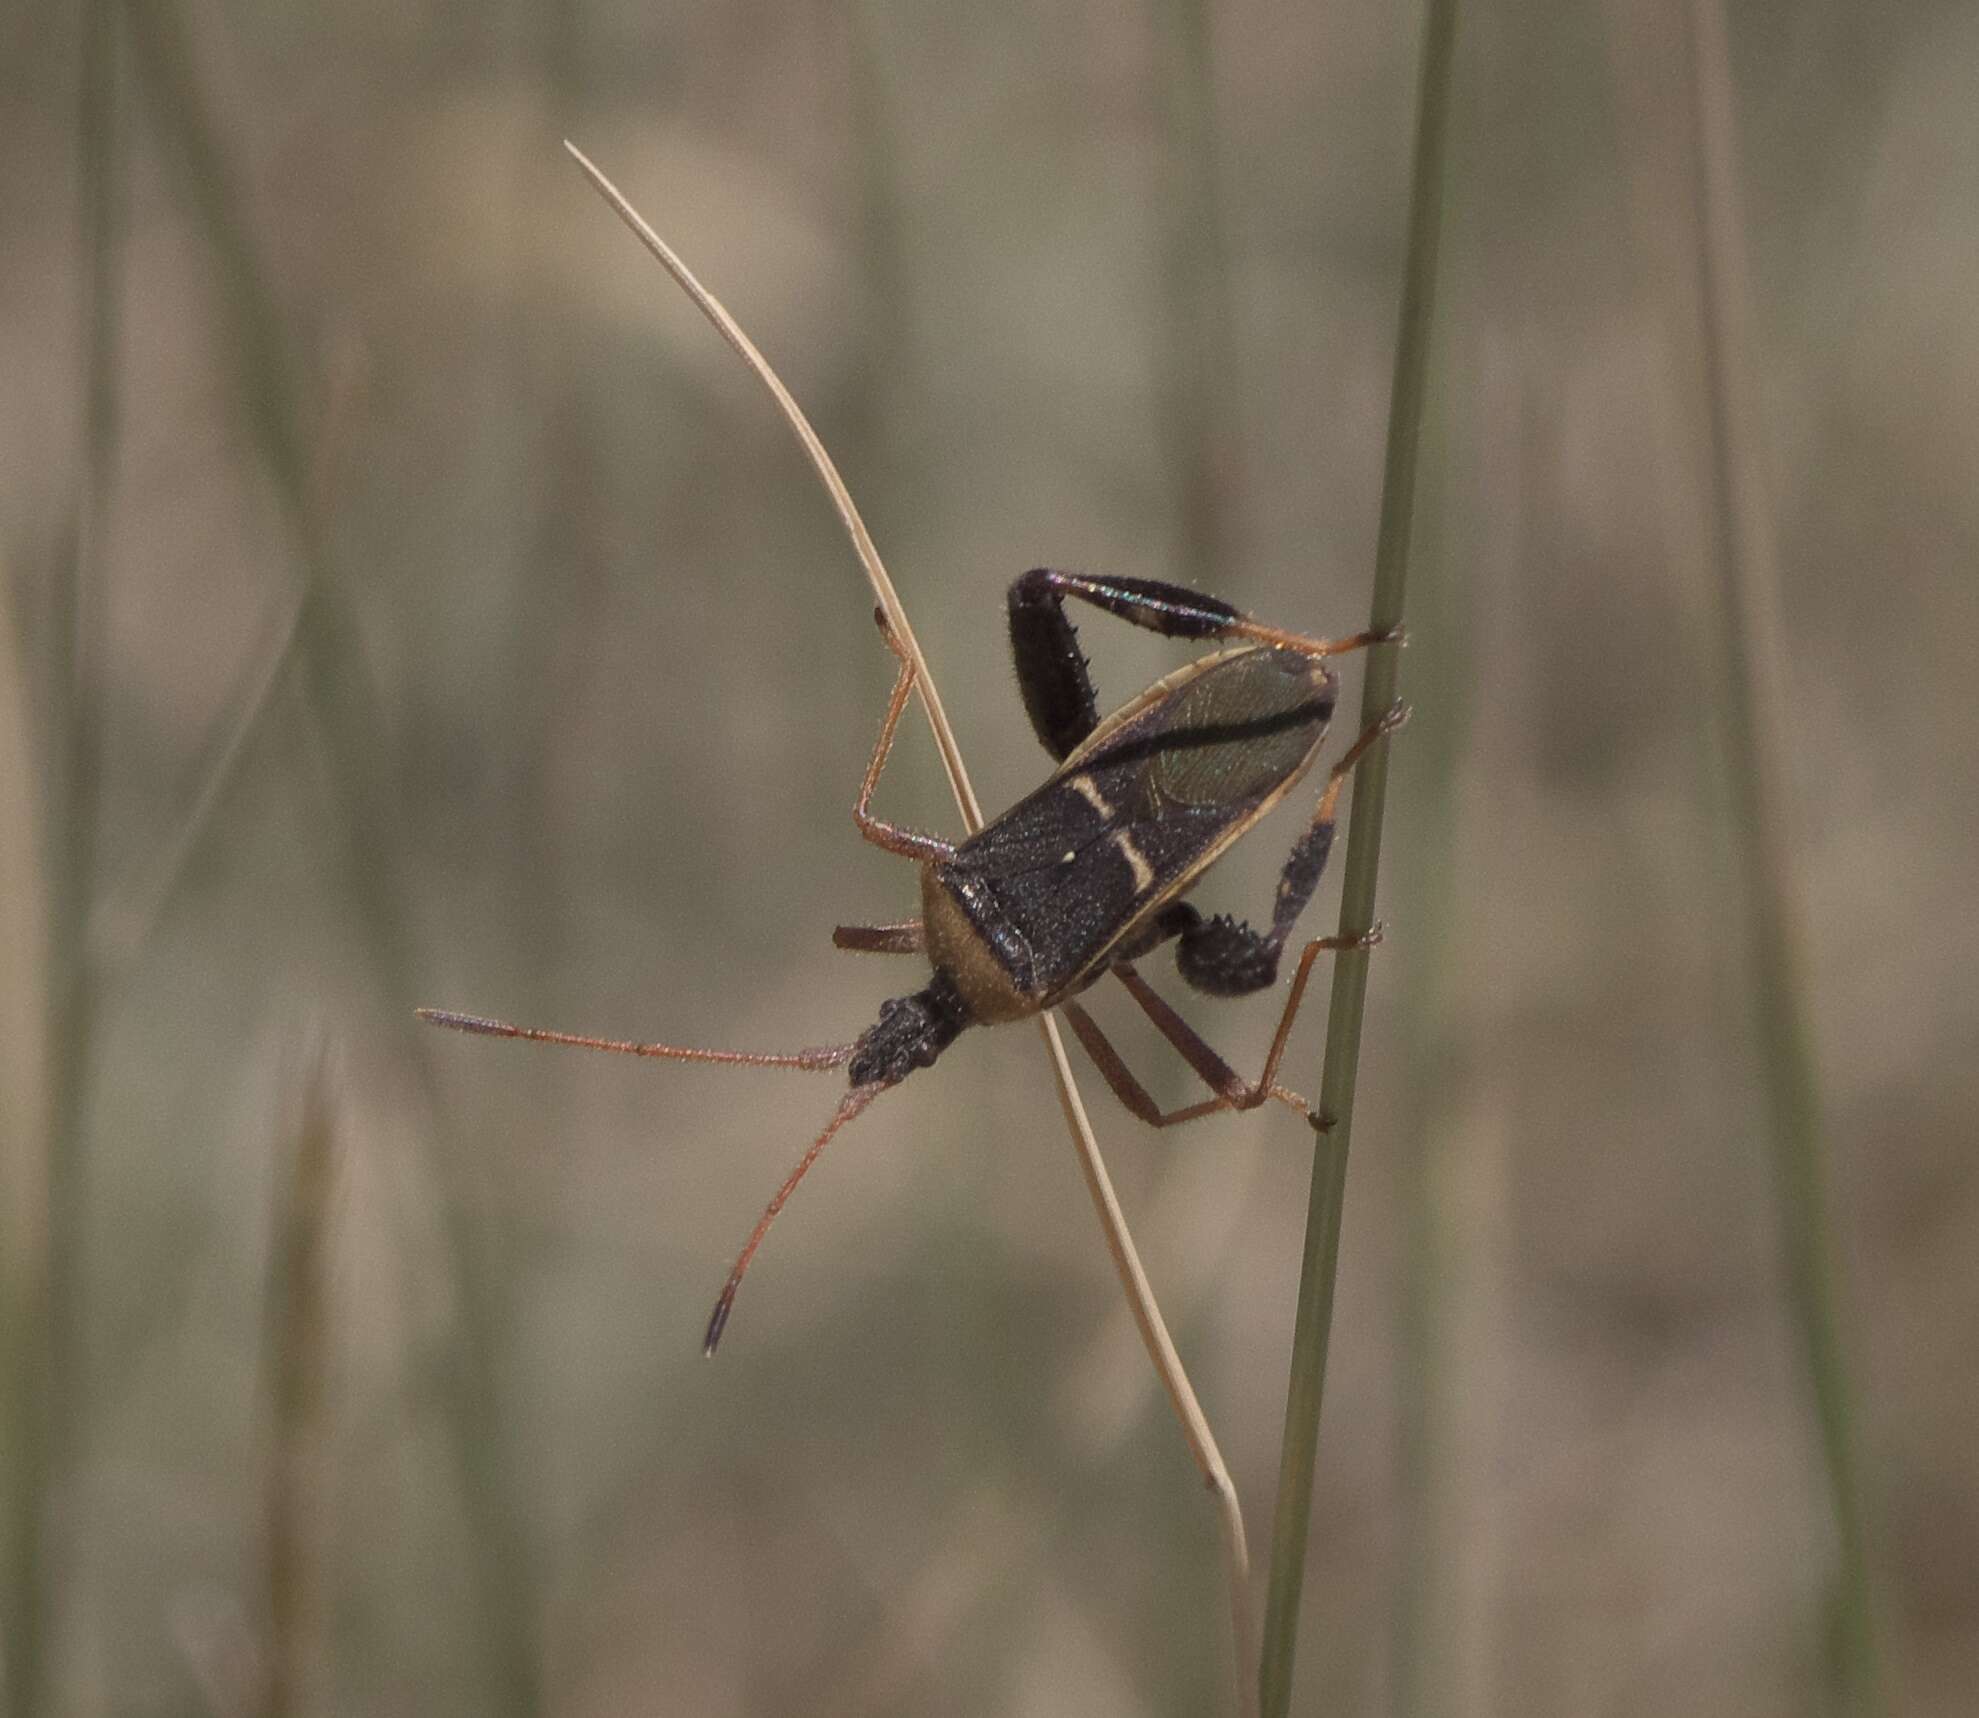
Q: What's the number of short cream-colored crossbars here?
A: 2